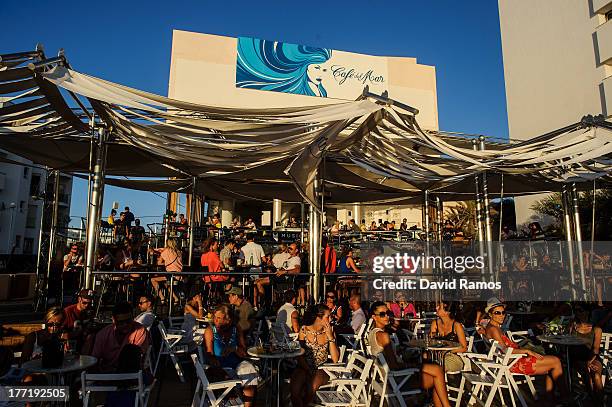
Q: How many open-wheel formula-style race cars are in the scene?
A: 0